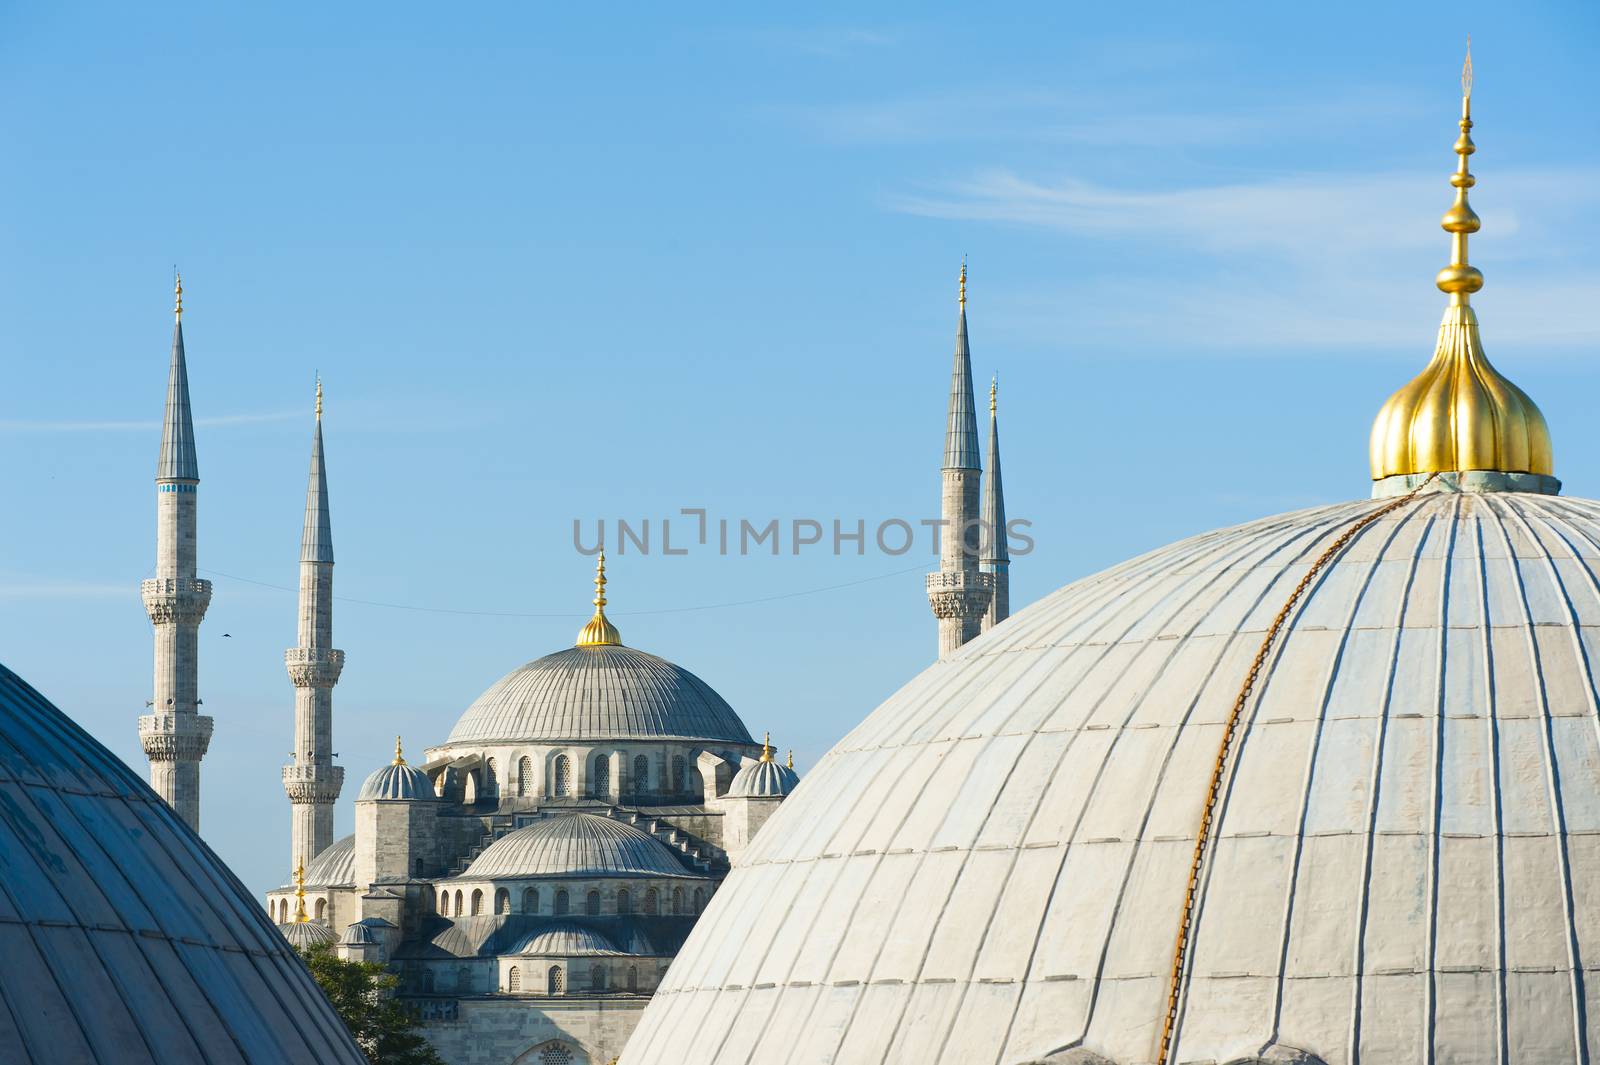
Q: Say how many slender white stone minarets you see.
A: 4